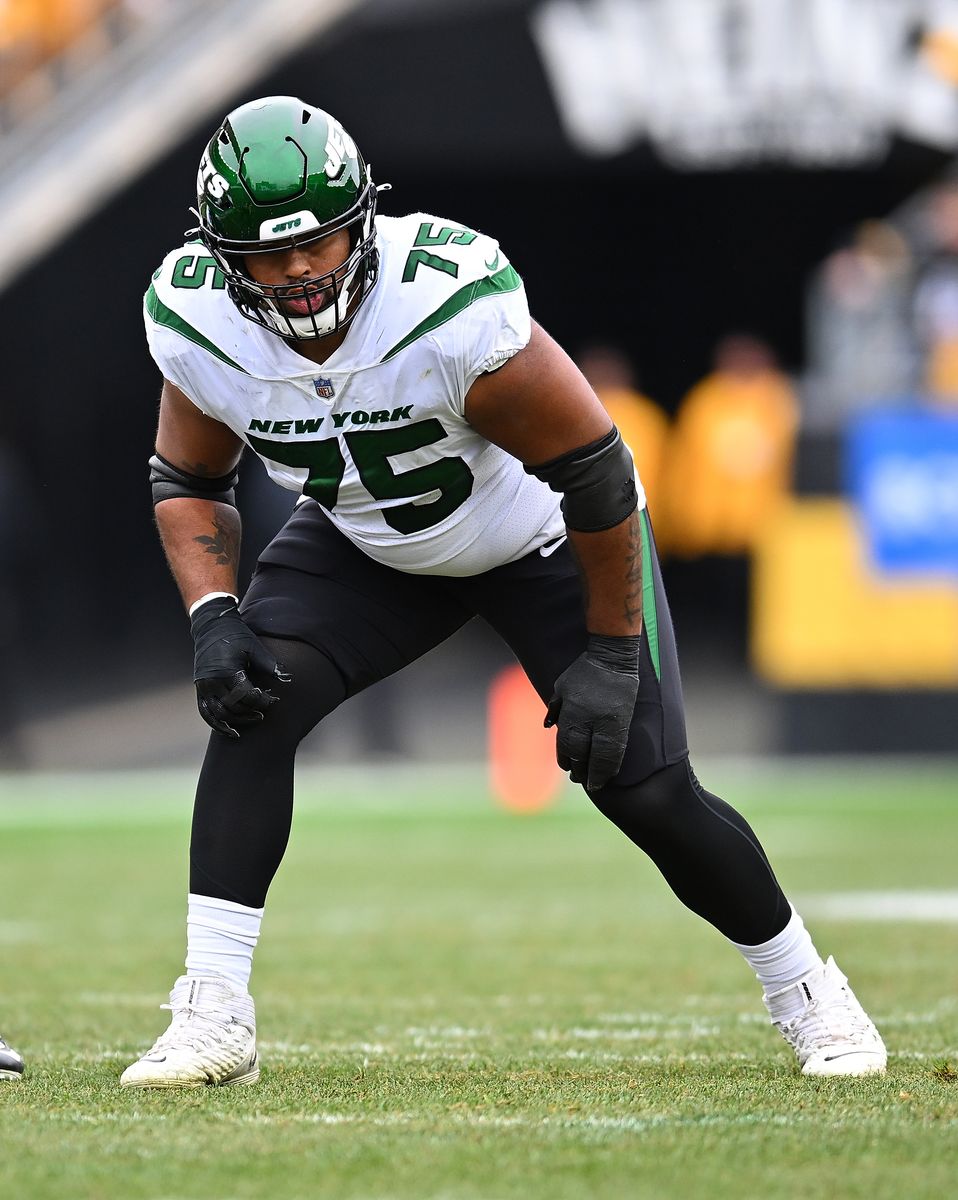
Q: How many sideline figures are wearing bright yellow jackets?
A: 2